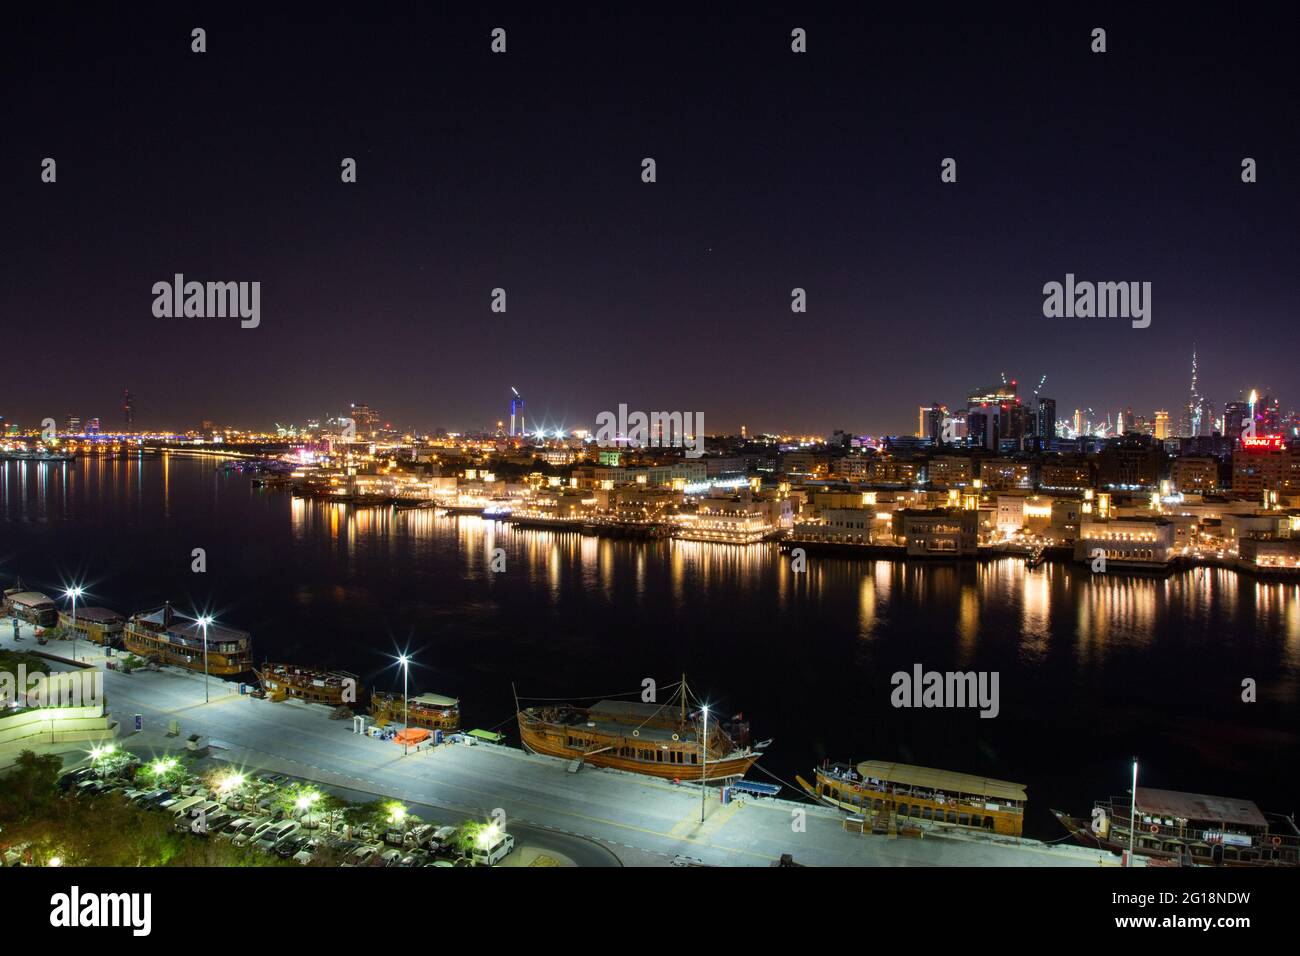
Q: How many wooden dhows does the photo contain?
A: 8